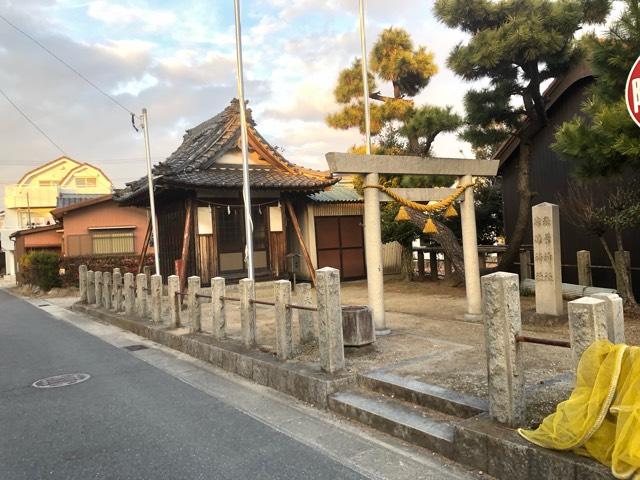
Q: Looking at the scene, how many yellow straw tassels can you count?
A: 3